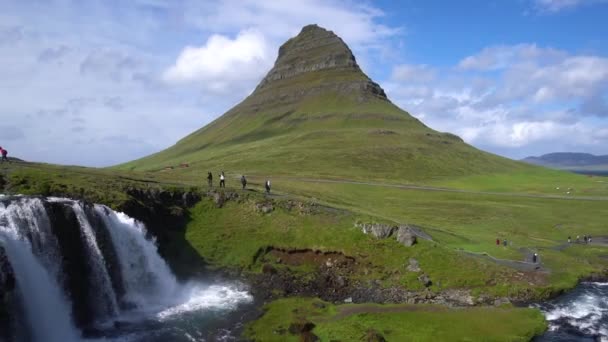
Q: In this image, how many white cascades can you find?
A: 3